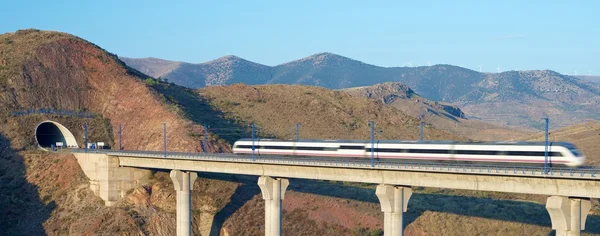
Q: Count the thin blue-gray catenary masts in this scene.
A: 9